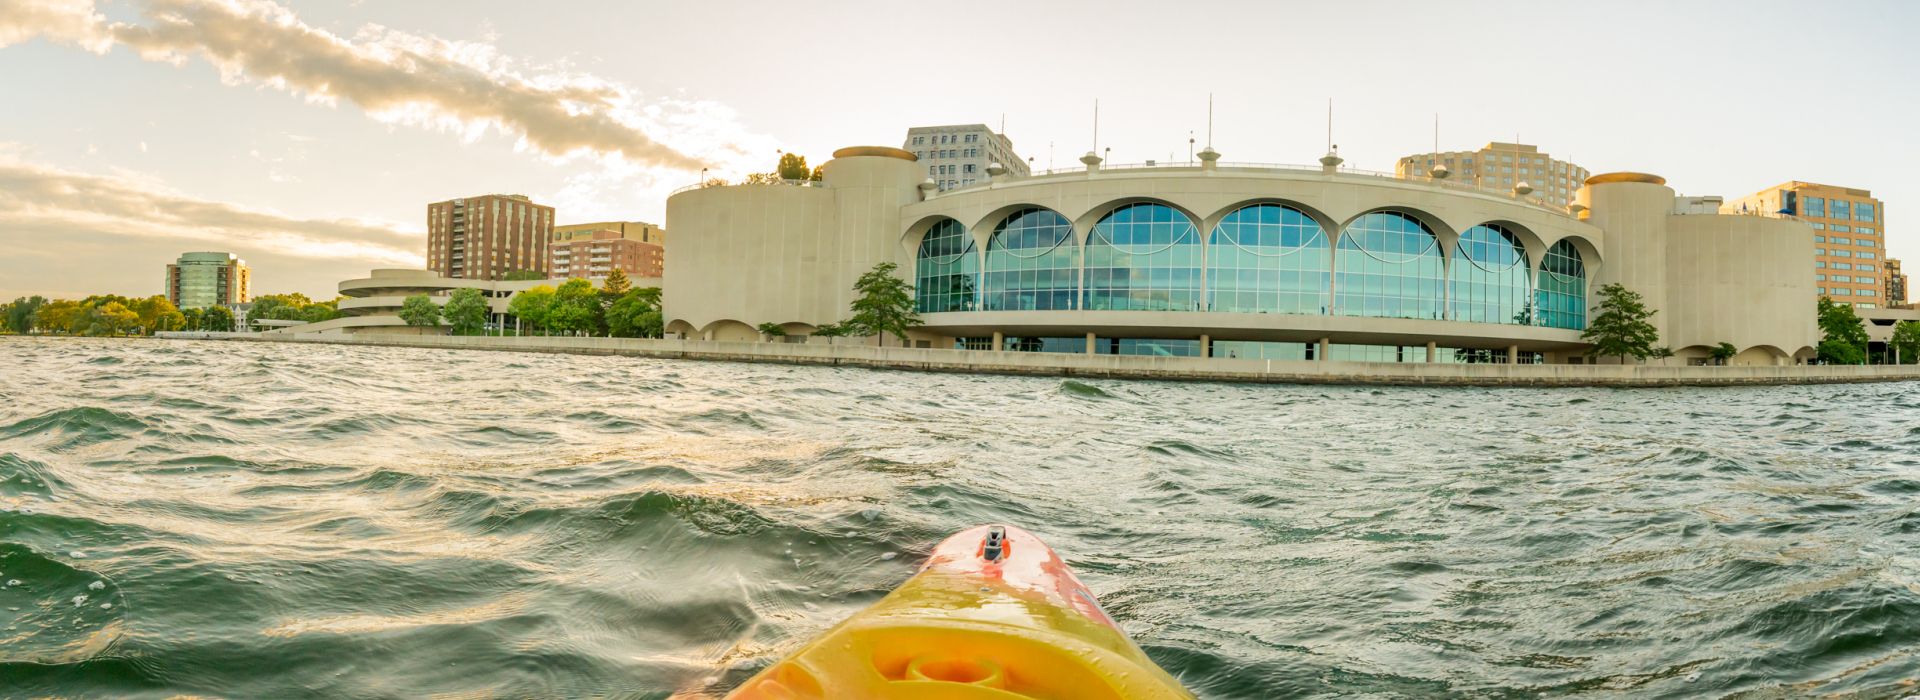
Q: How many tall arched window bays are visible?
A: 7